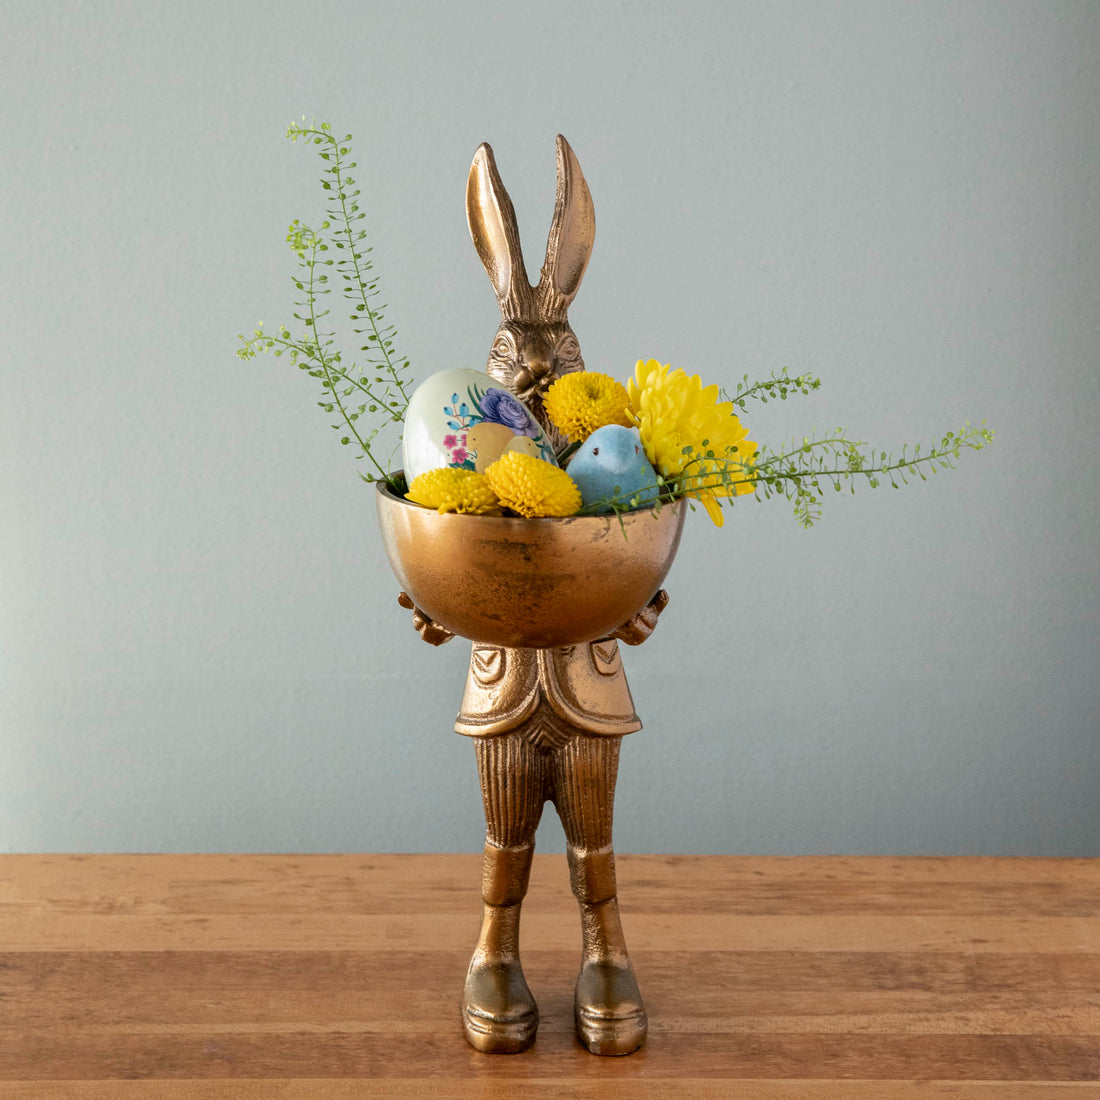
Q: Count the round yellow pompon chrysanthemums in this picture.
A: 3